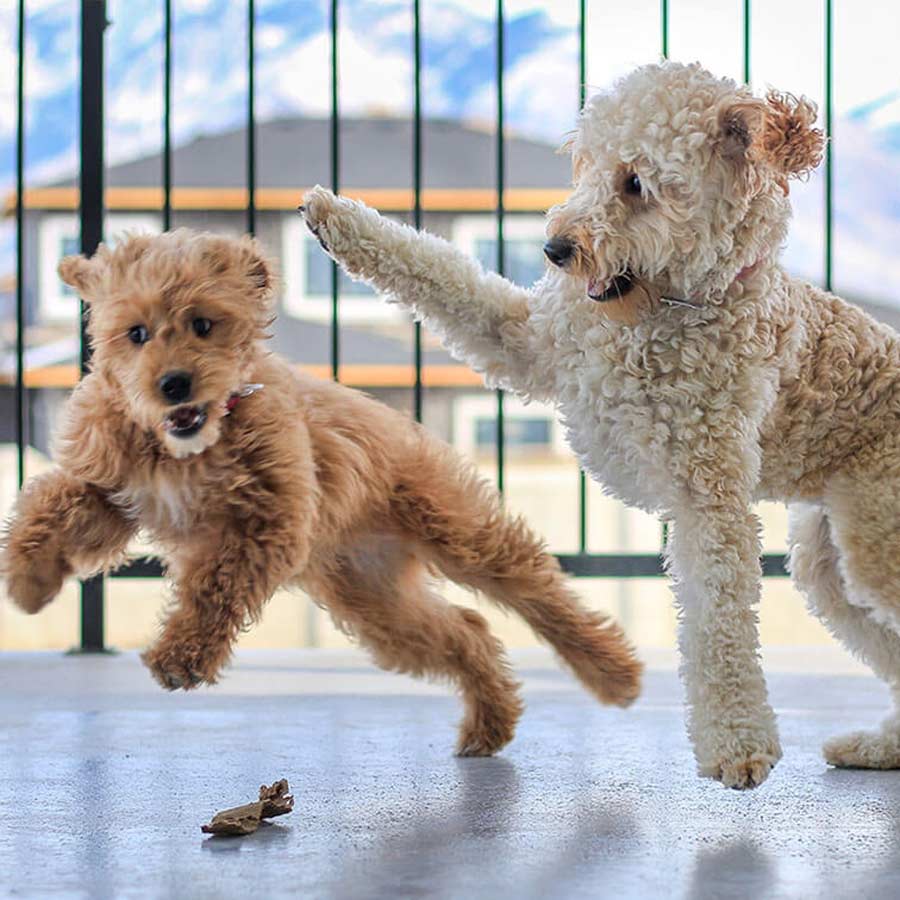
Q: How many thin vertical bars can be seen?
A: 10